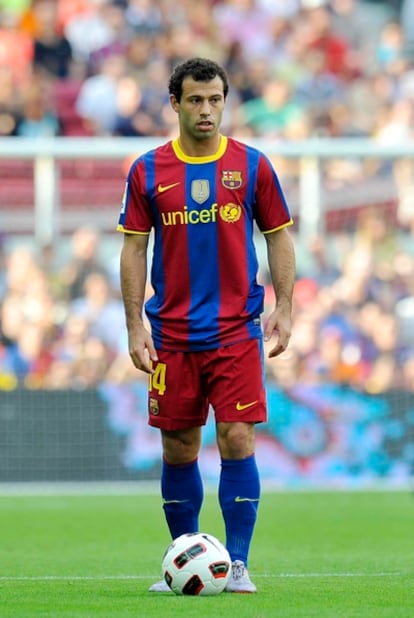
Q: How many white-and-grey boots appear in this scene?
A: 2